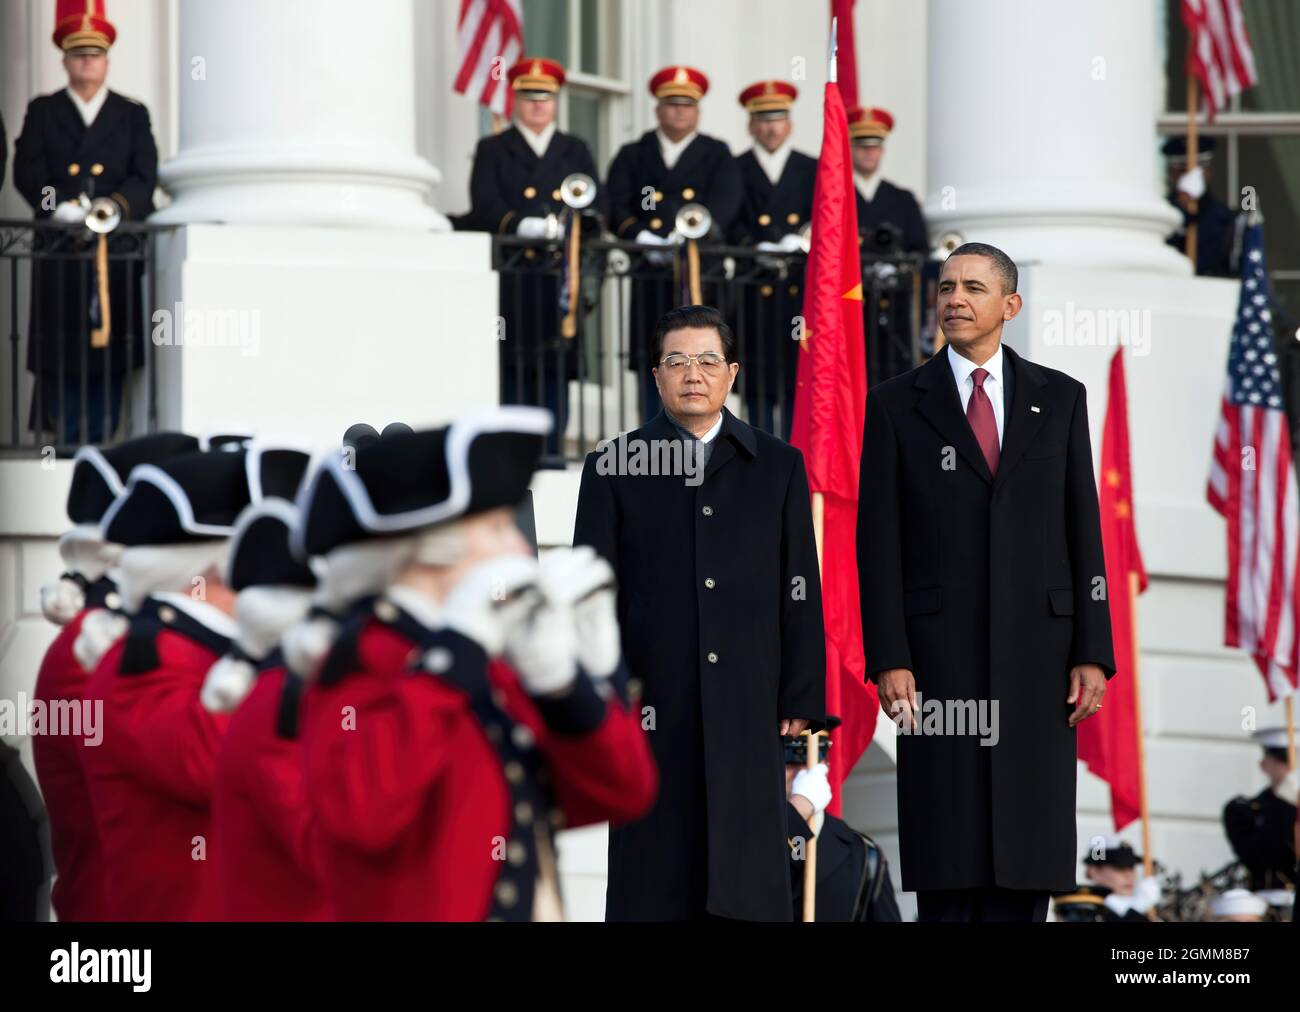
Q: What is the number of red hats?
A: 5